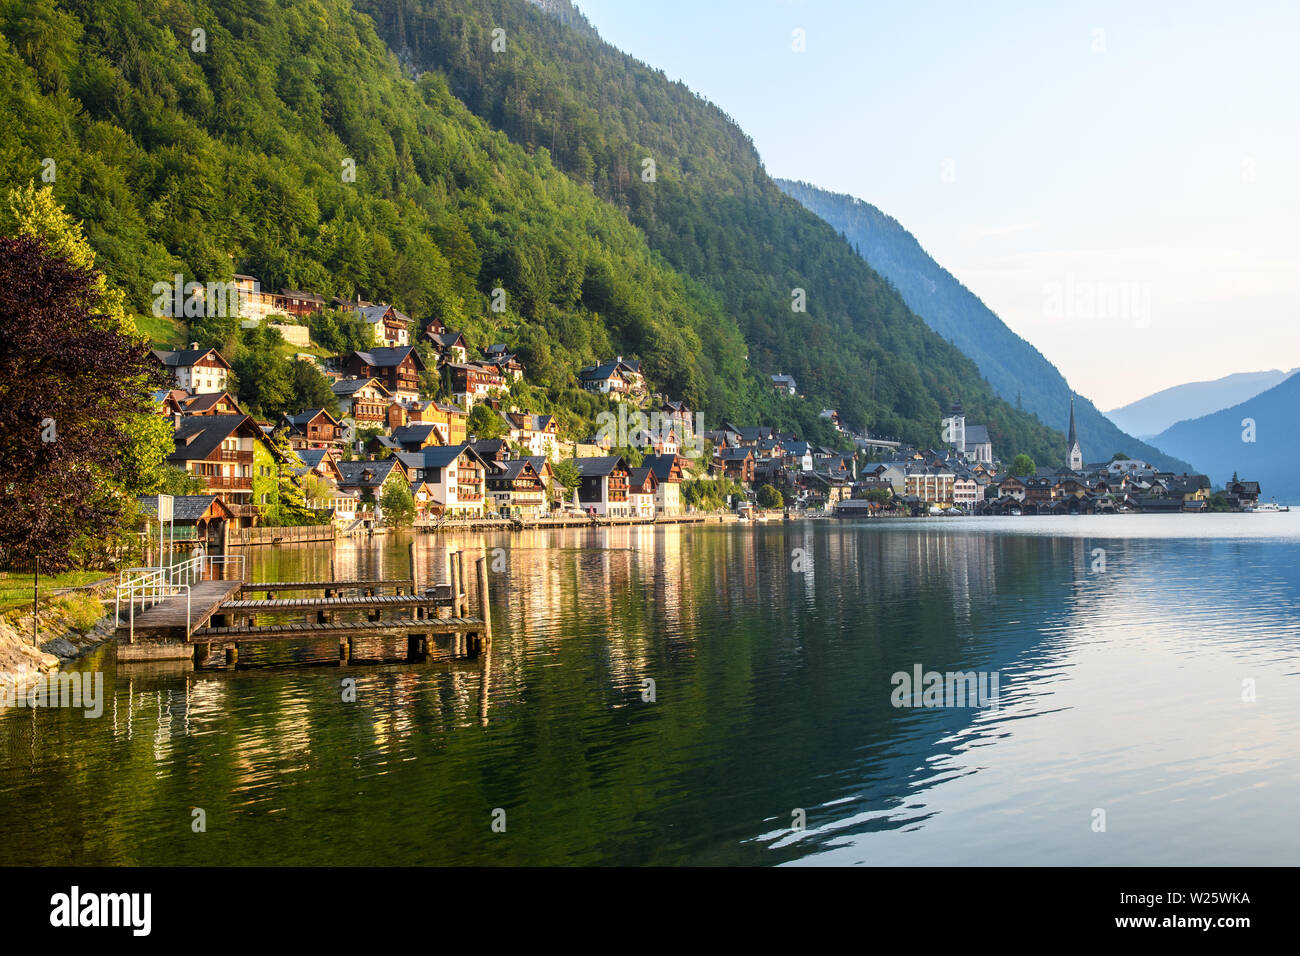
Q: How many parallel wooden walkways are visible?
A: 3